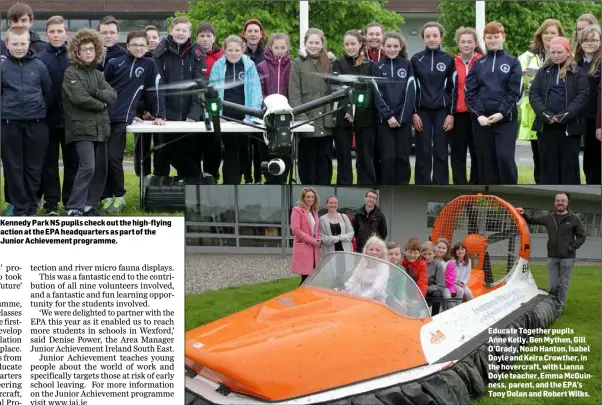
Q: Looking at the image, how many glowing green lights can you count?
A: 2